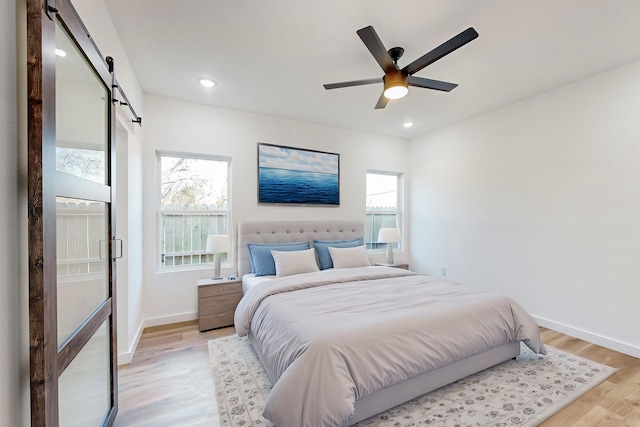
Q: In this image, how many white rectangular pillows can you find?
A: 2